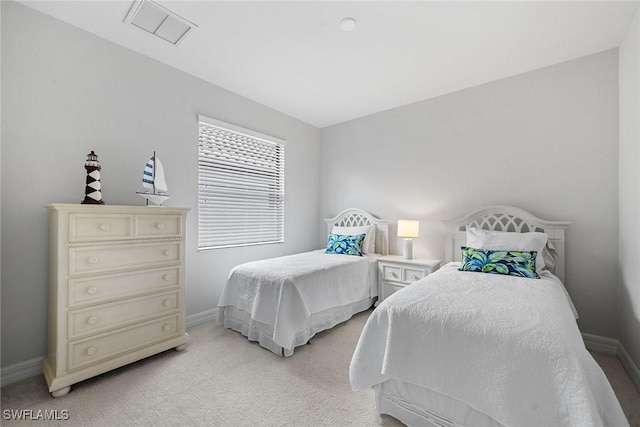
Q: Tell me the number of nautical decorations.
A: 2